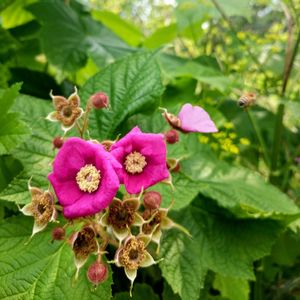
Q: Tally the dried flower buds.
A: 6